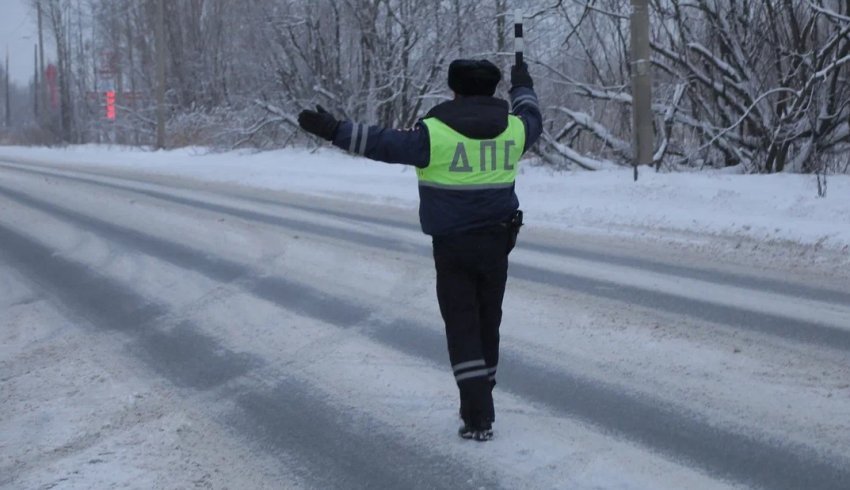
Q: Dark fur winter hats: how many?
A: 1